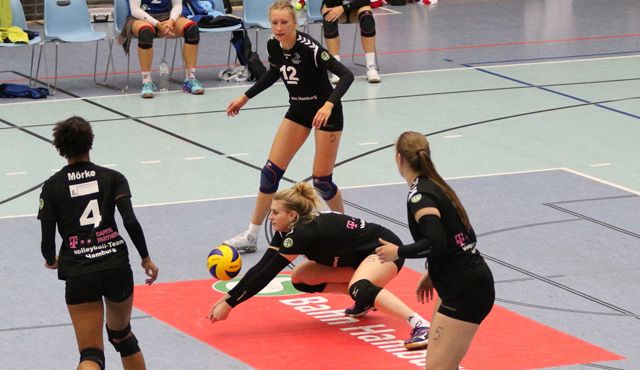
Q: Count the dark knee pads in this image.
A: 10